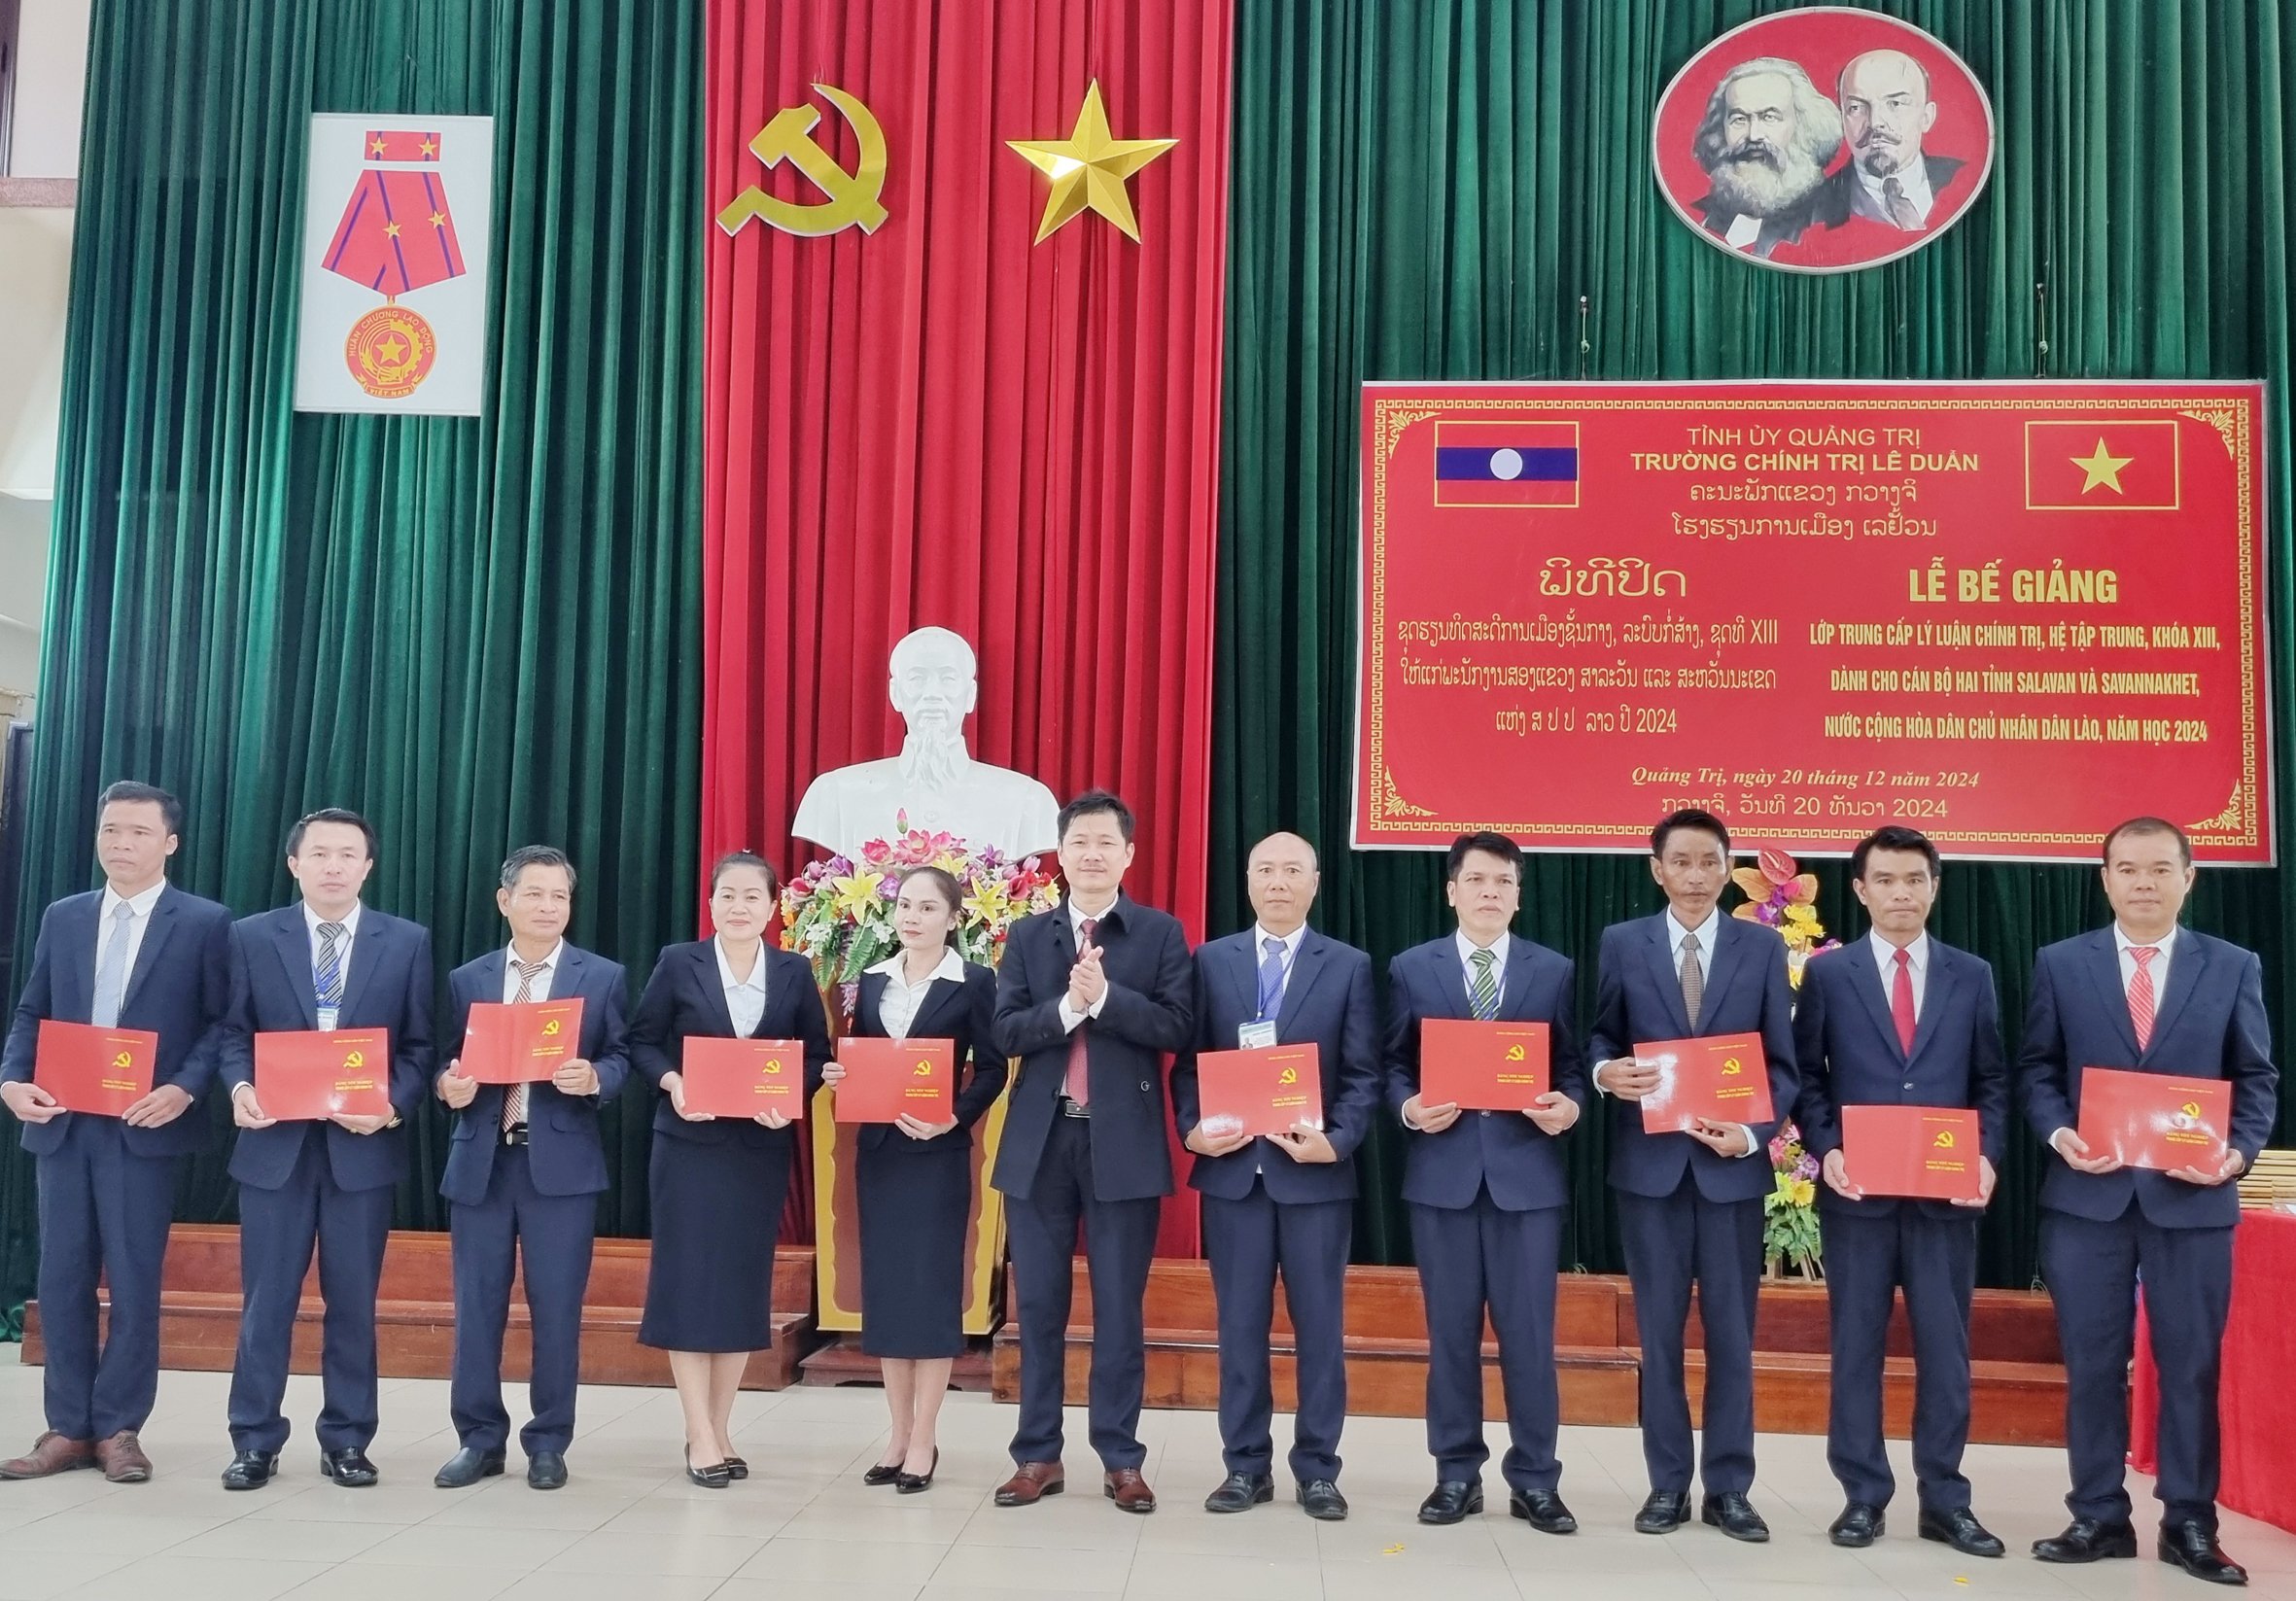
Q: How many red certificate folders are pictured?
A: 10